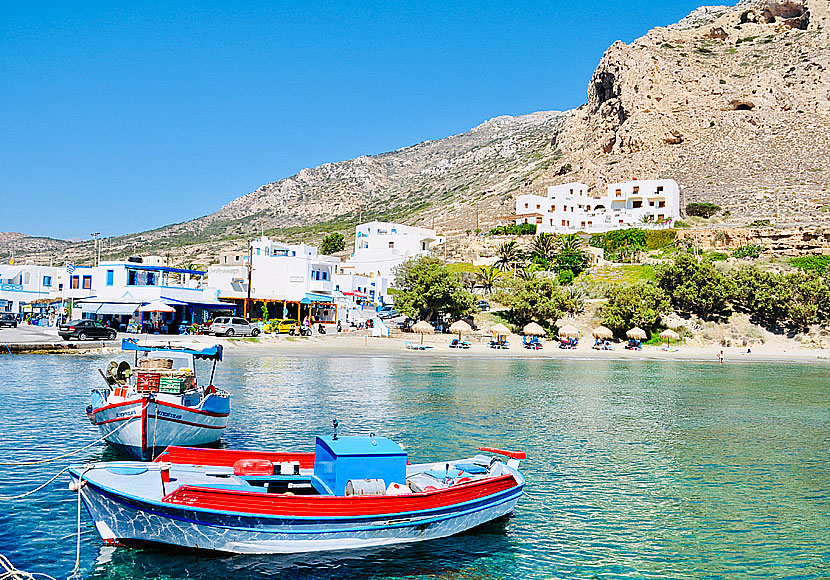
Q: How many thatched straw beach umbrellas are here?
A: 8